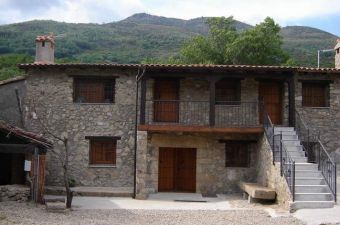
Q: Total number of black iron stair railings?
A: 2